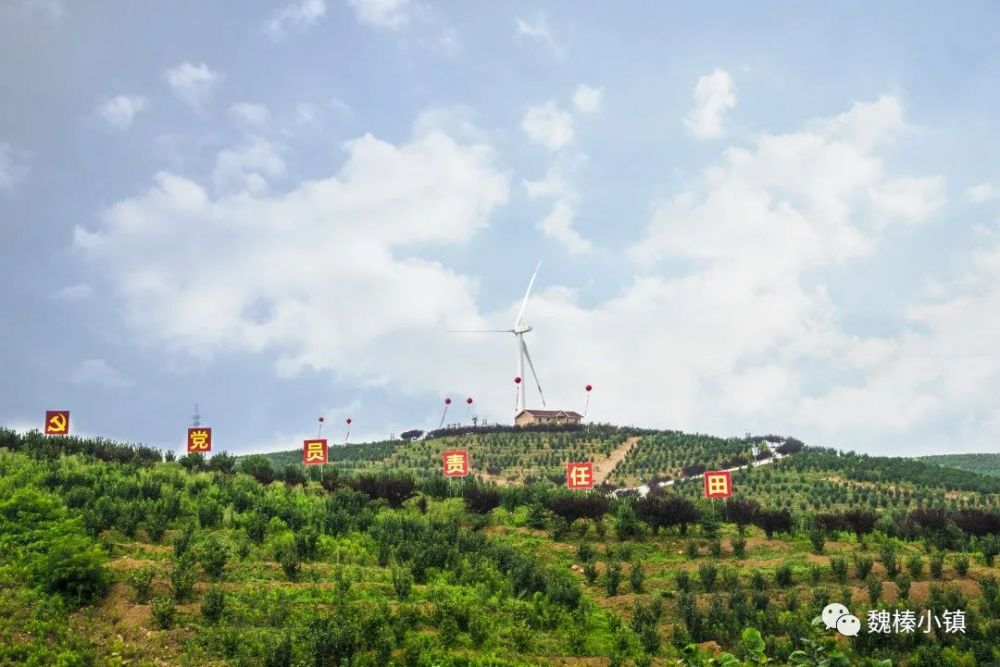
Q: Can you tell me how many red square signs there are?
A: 6